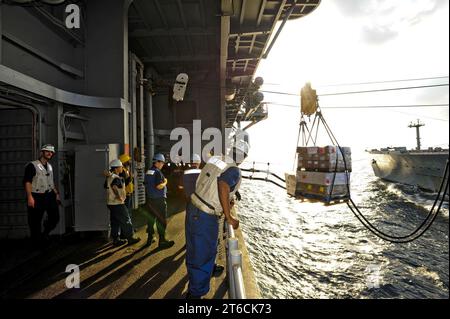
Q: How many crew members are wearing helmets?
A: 6